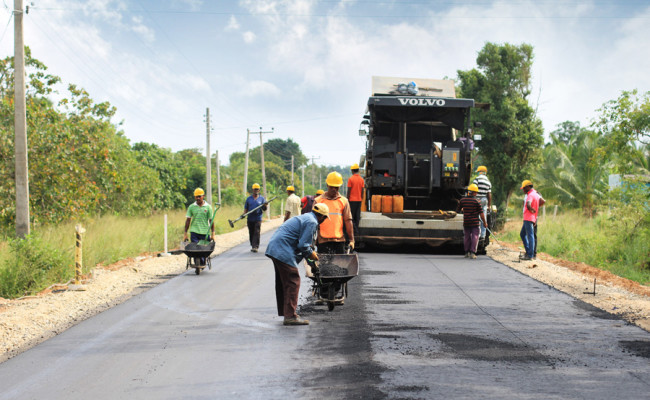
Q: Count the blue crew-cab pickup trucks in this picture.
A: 0